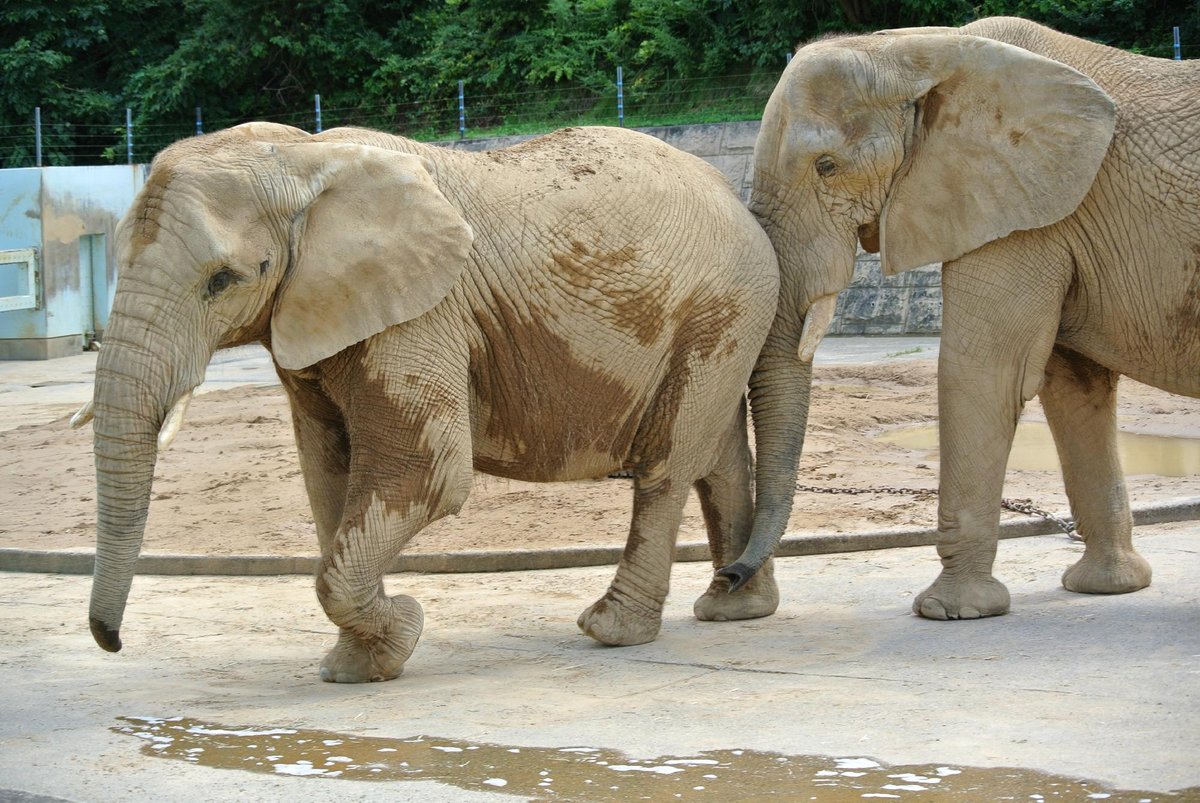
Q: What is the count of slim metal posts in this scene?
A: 8